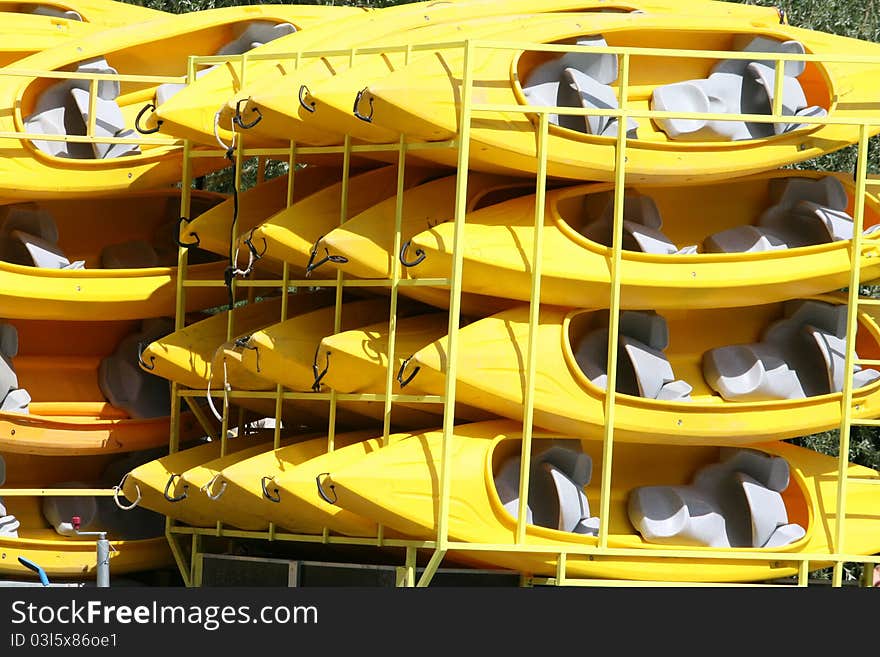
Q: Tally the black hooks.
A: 15